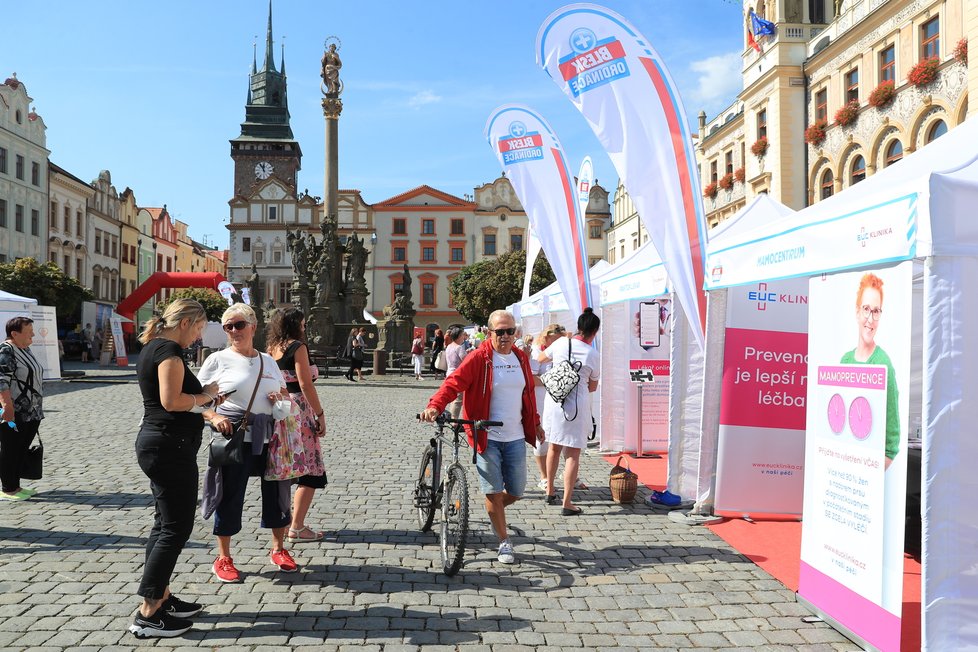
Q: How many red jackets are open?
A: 1